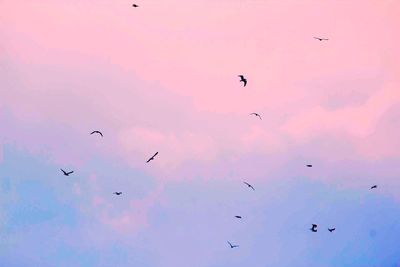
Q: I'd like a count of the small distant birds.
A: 15